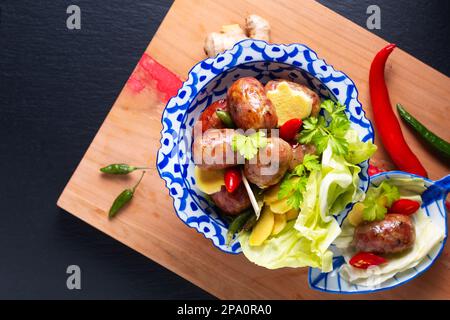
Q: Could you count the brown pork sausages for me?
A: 8